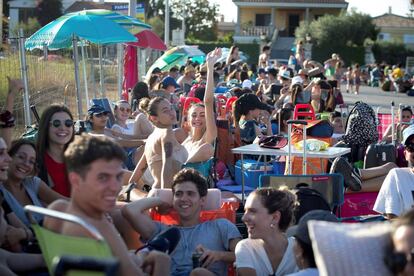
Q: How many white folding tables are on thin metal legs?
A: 1